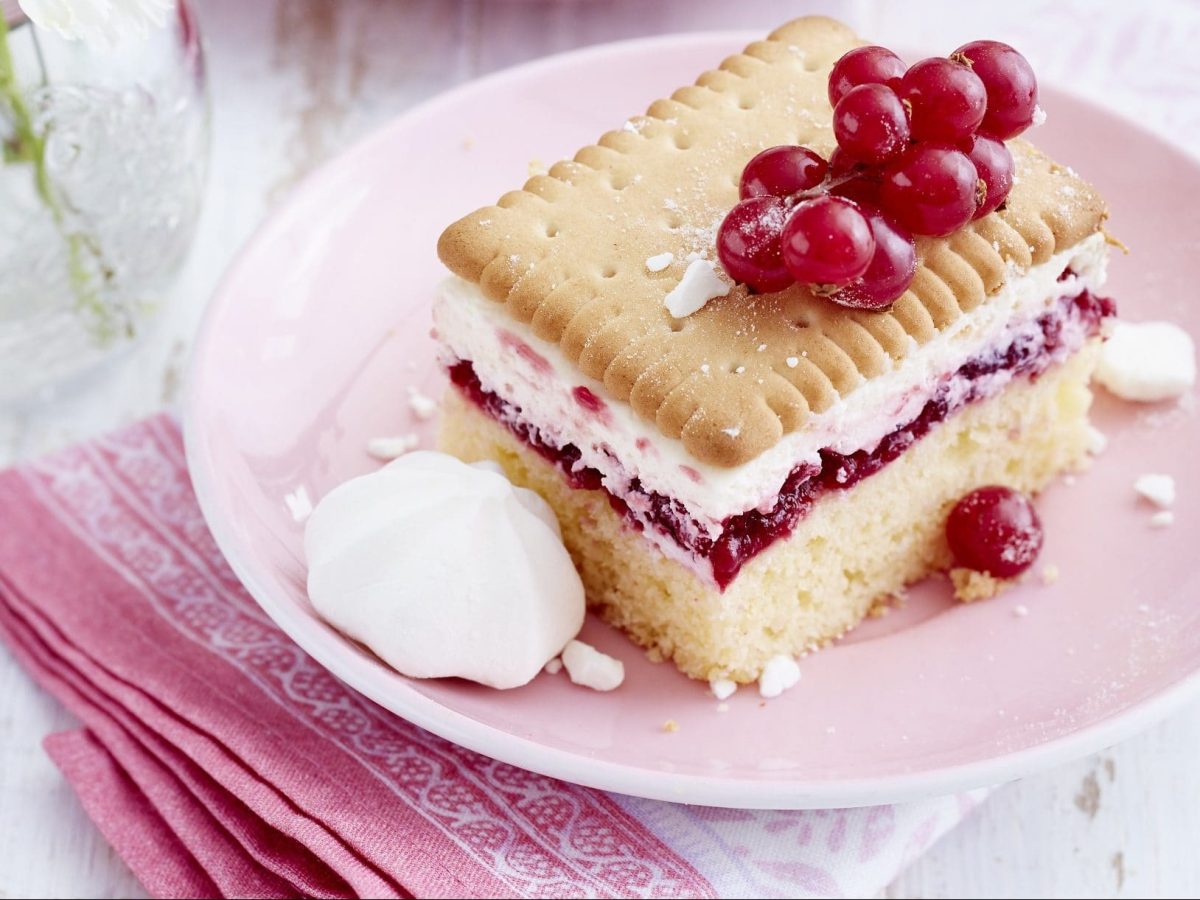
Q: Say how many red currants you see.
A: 12